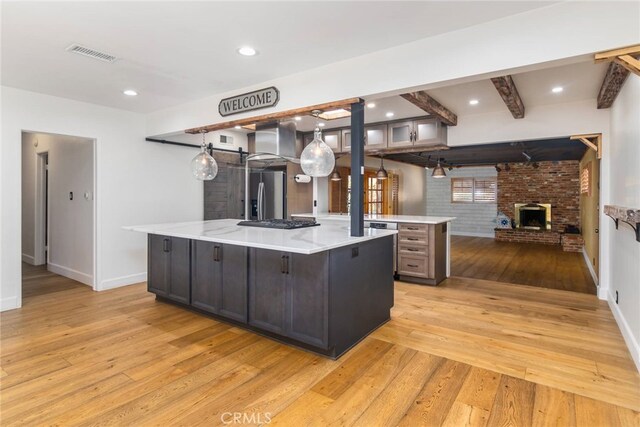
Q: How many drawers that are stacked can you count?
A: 4